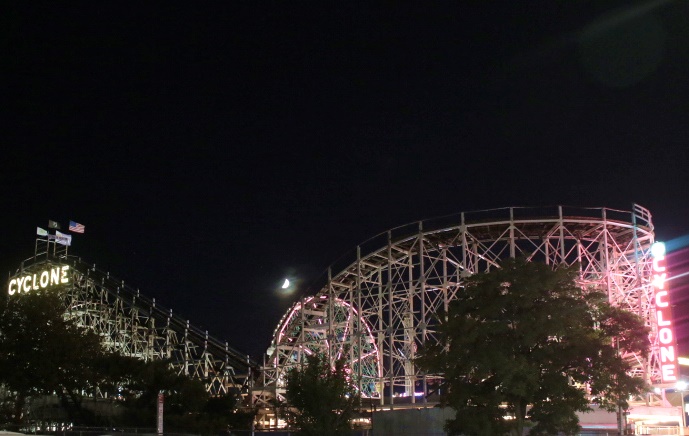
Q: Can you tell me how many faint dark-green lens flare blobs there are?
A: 1